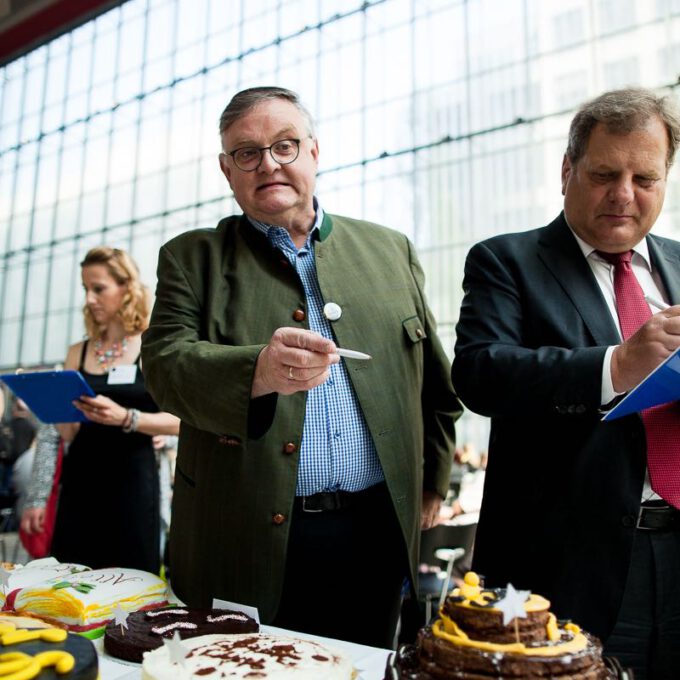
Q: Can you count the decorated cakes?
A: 5